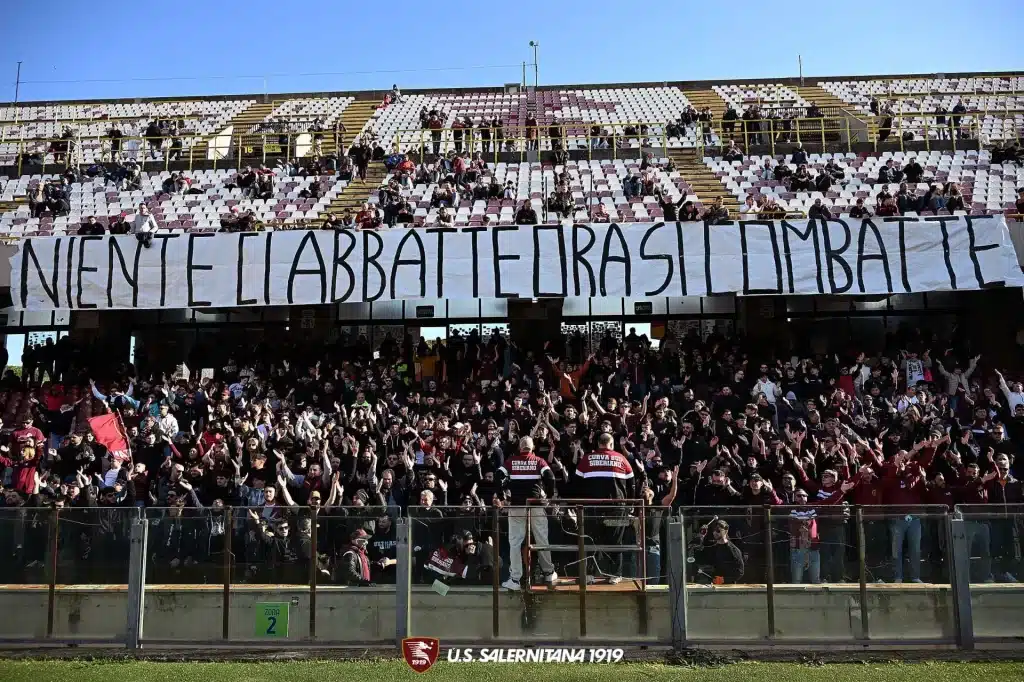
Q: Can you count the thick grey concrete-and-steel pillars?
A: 4